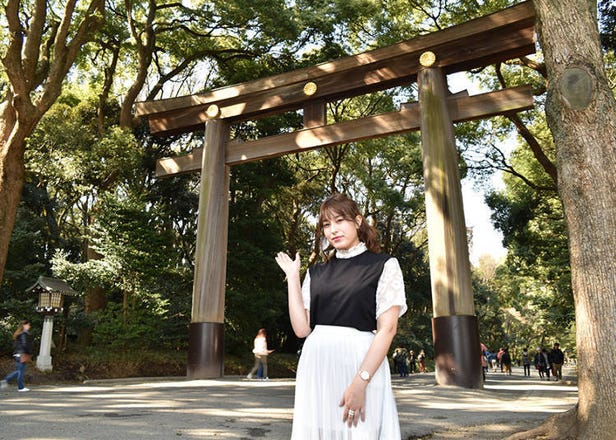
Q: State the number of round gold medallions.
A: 3